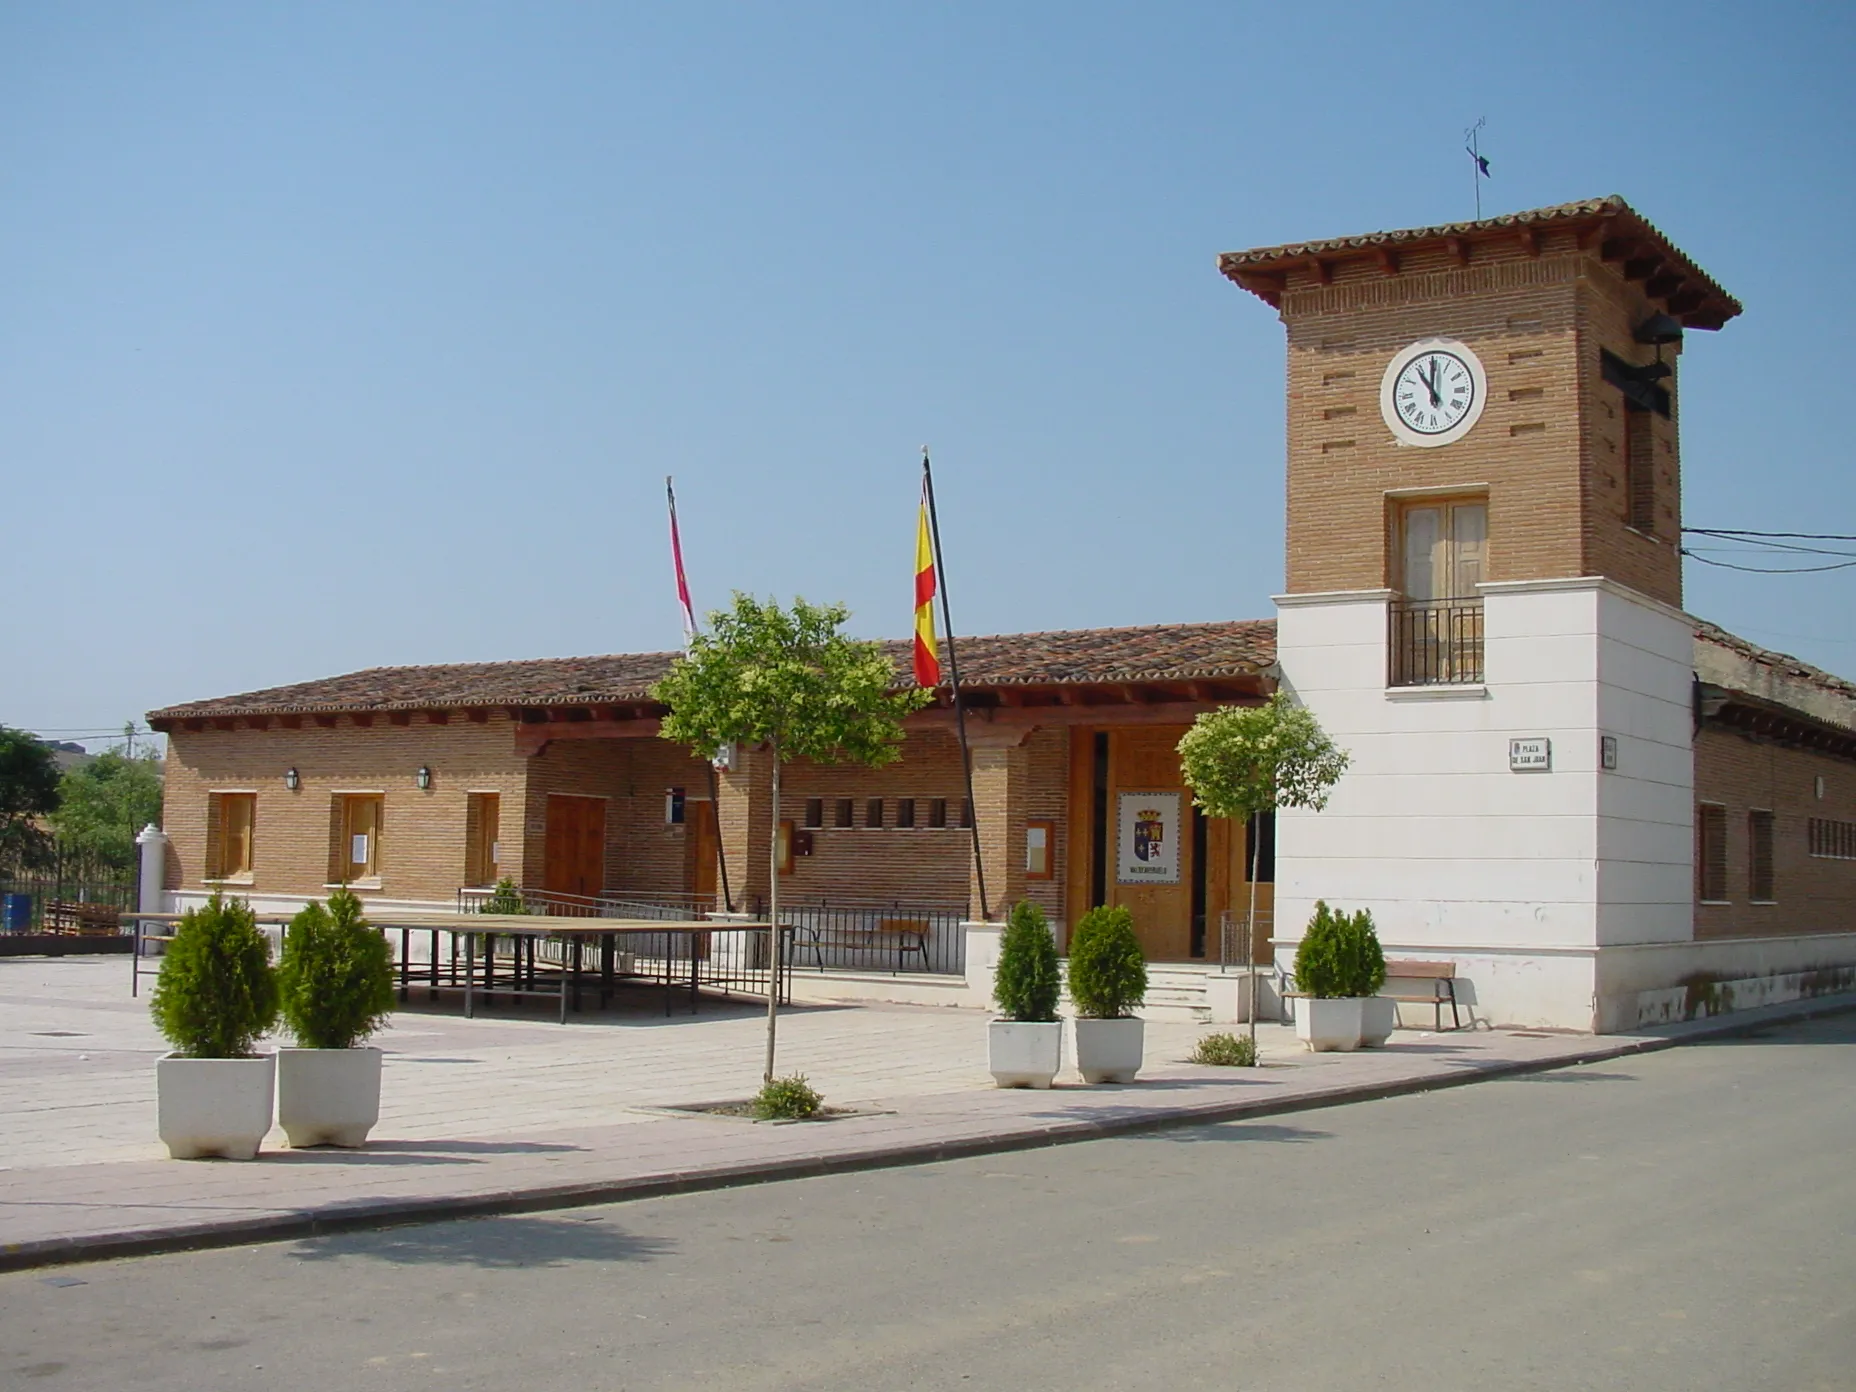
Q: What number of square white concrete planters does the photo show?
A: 6